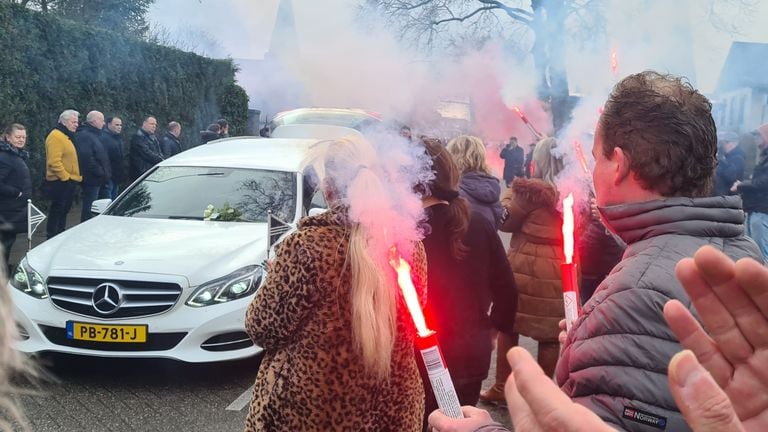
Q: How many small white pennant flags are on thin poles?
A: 2